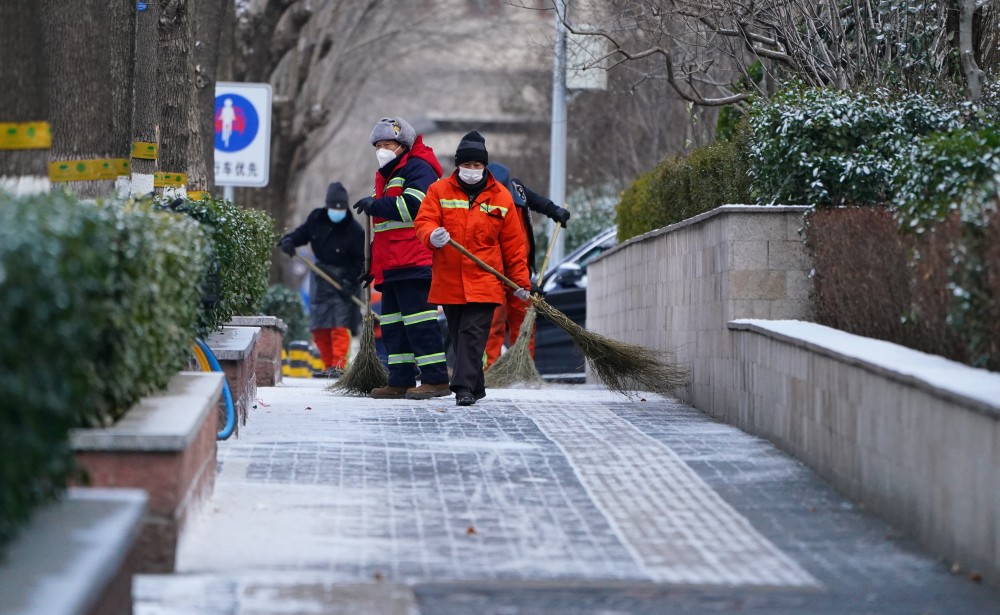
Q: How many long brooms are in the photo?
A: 4